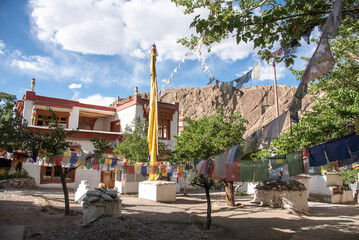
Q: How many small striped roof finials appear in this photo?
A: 4